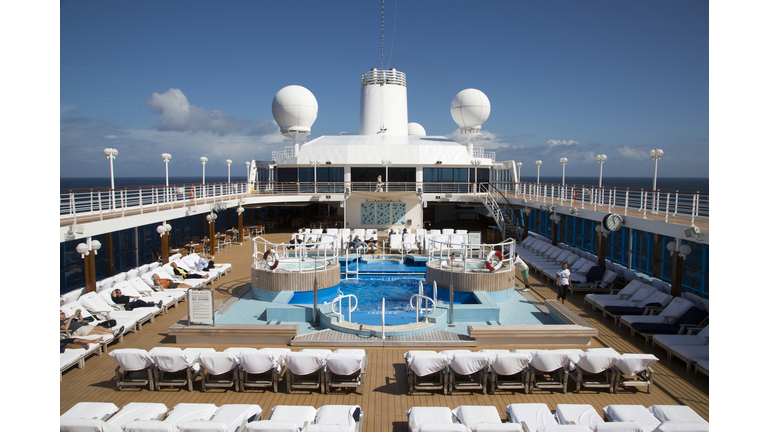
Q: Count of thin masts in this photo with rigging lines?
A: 1